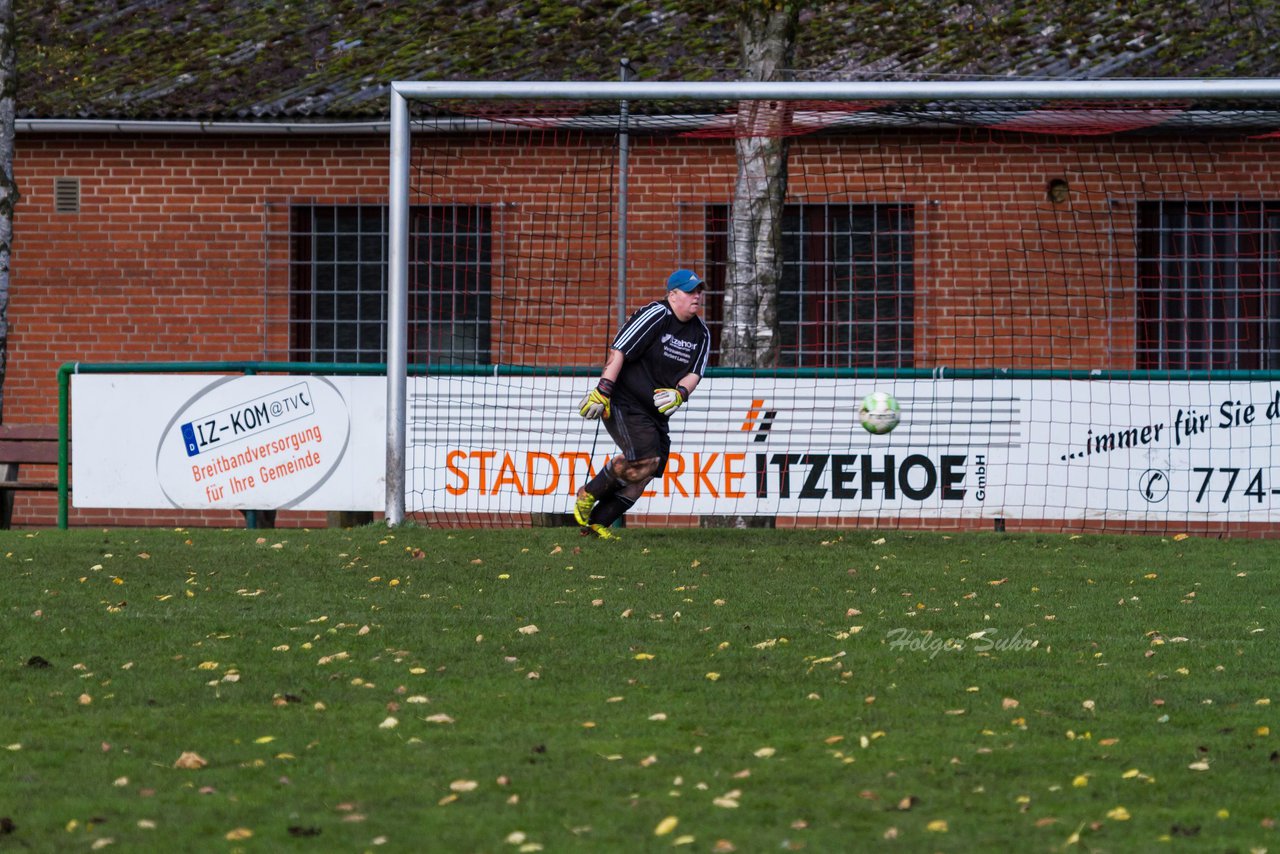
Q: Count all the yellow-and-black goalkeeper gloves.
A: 2